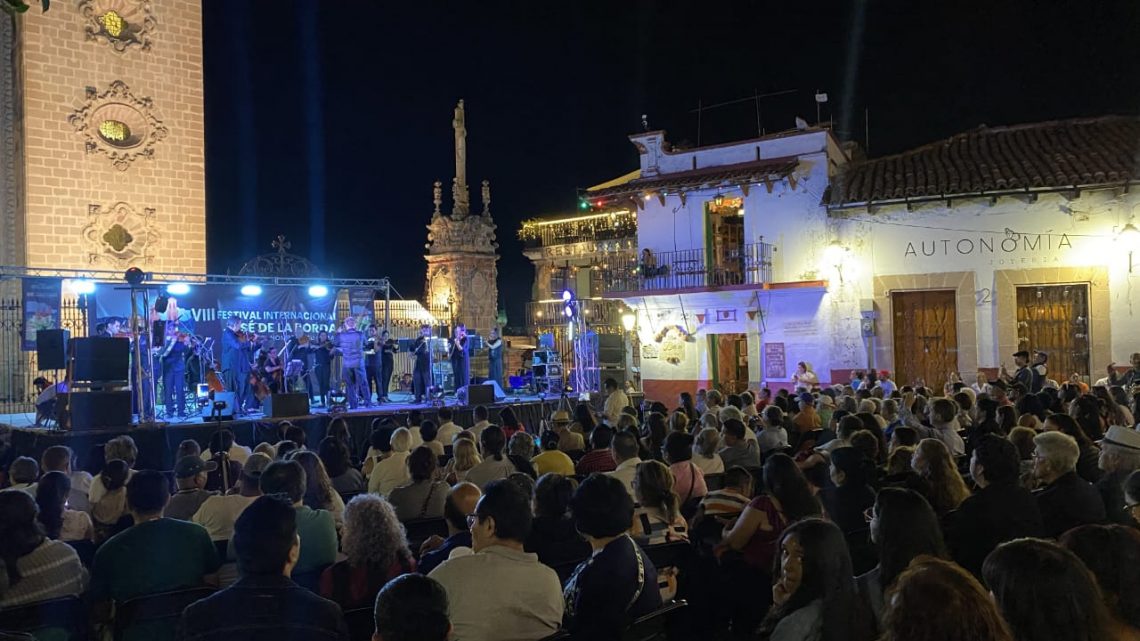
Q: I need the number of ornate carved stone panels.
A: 3